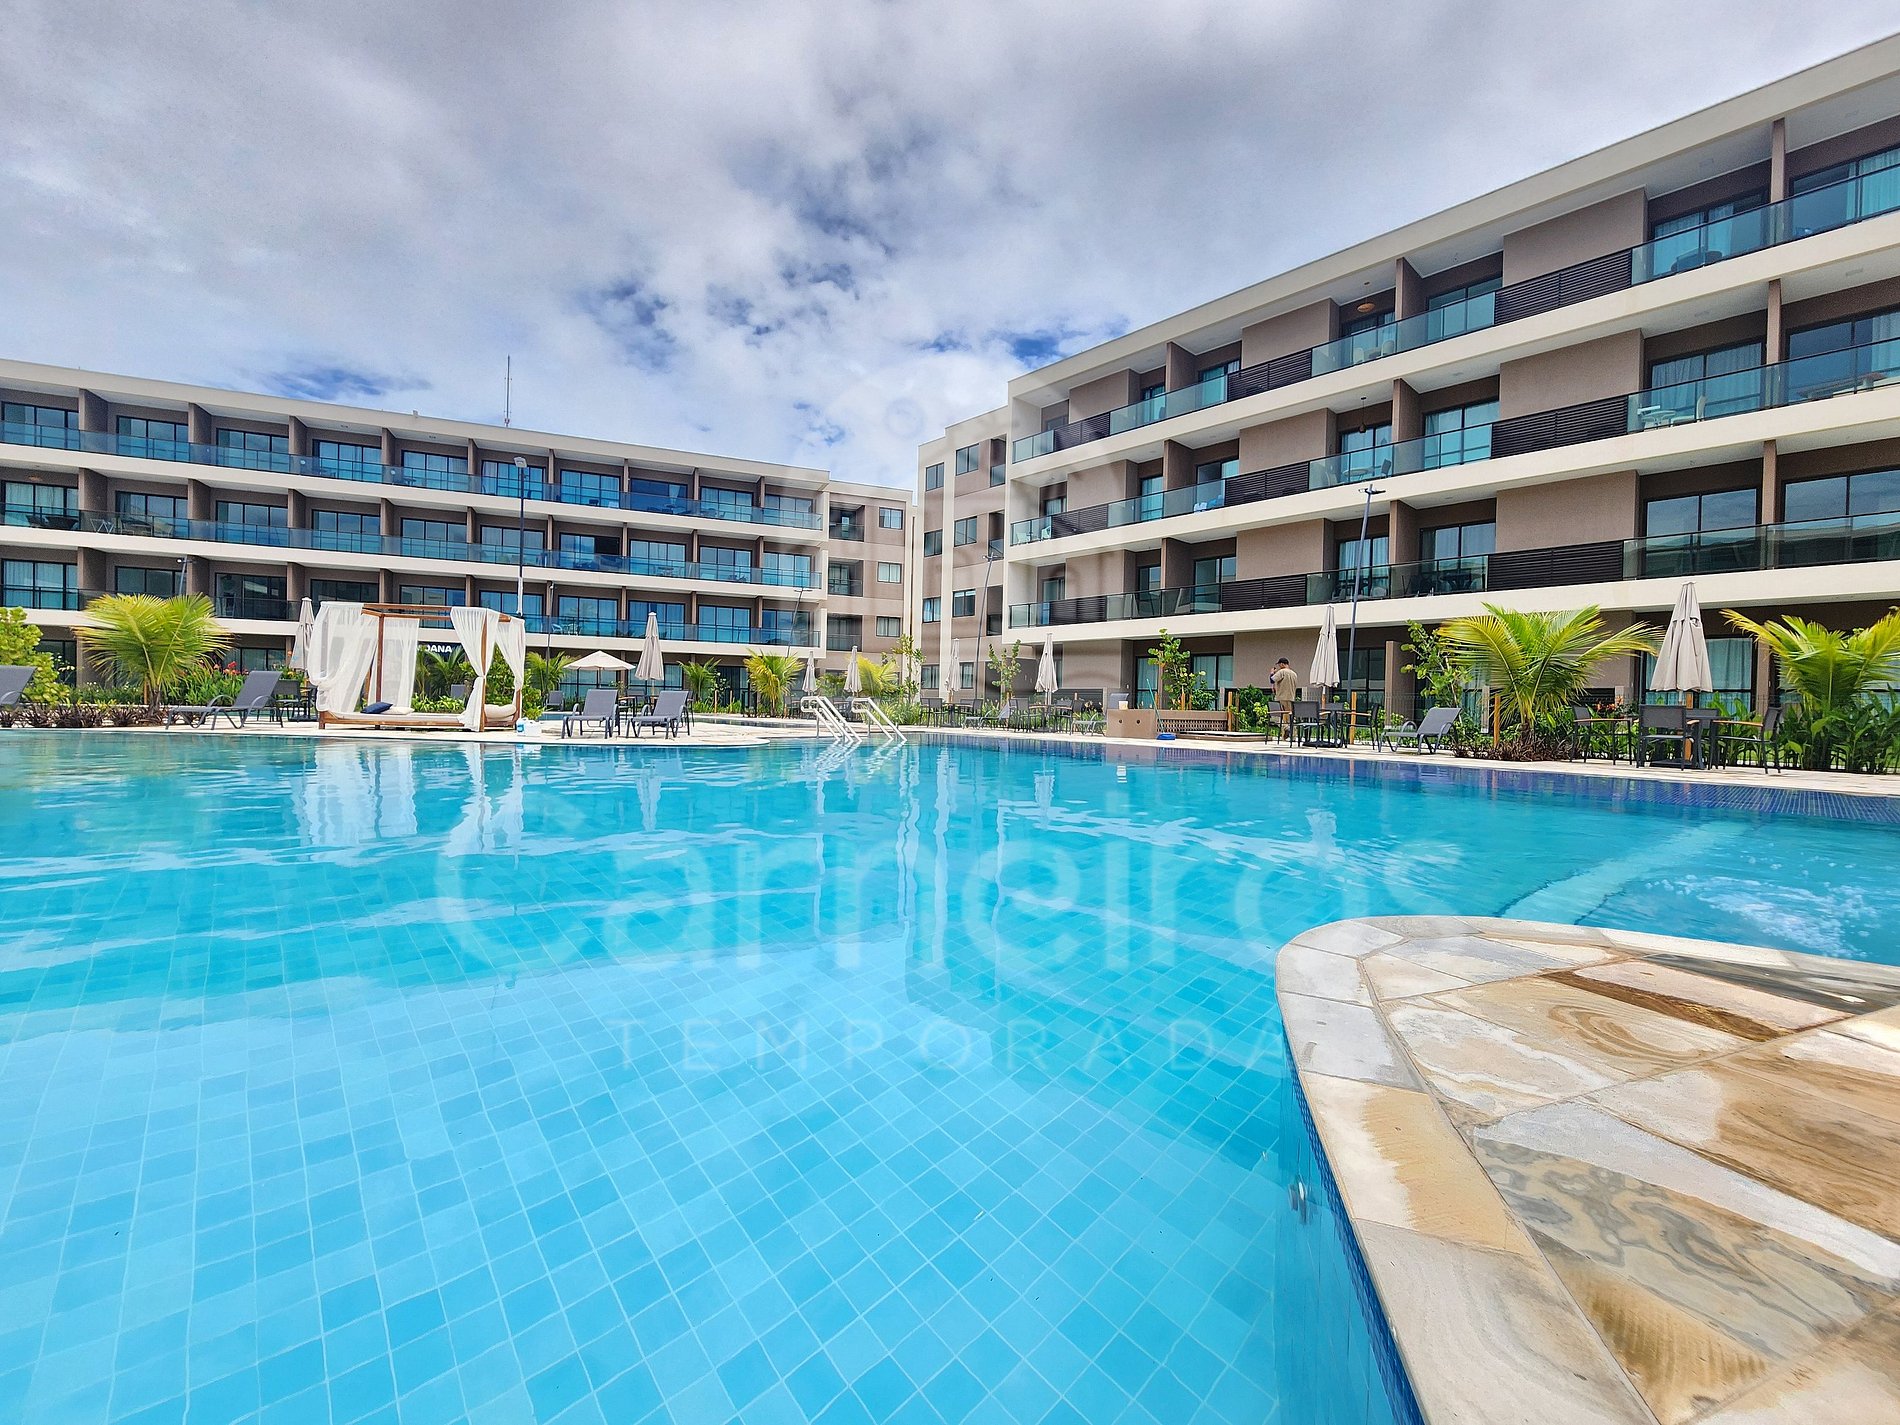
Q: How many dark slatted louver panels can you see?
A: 9